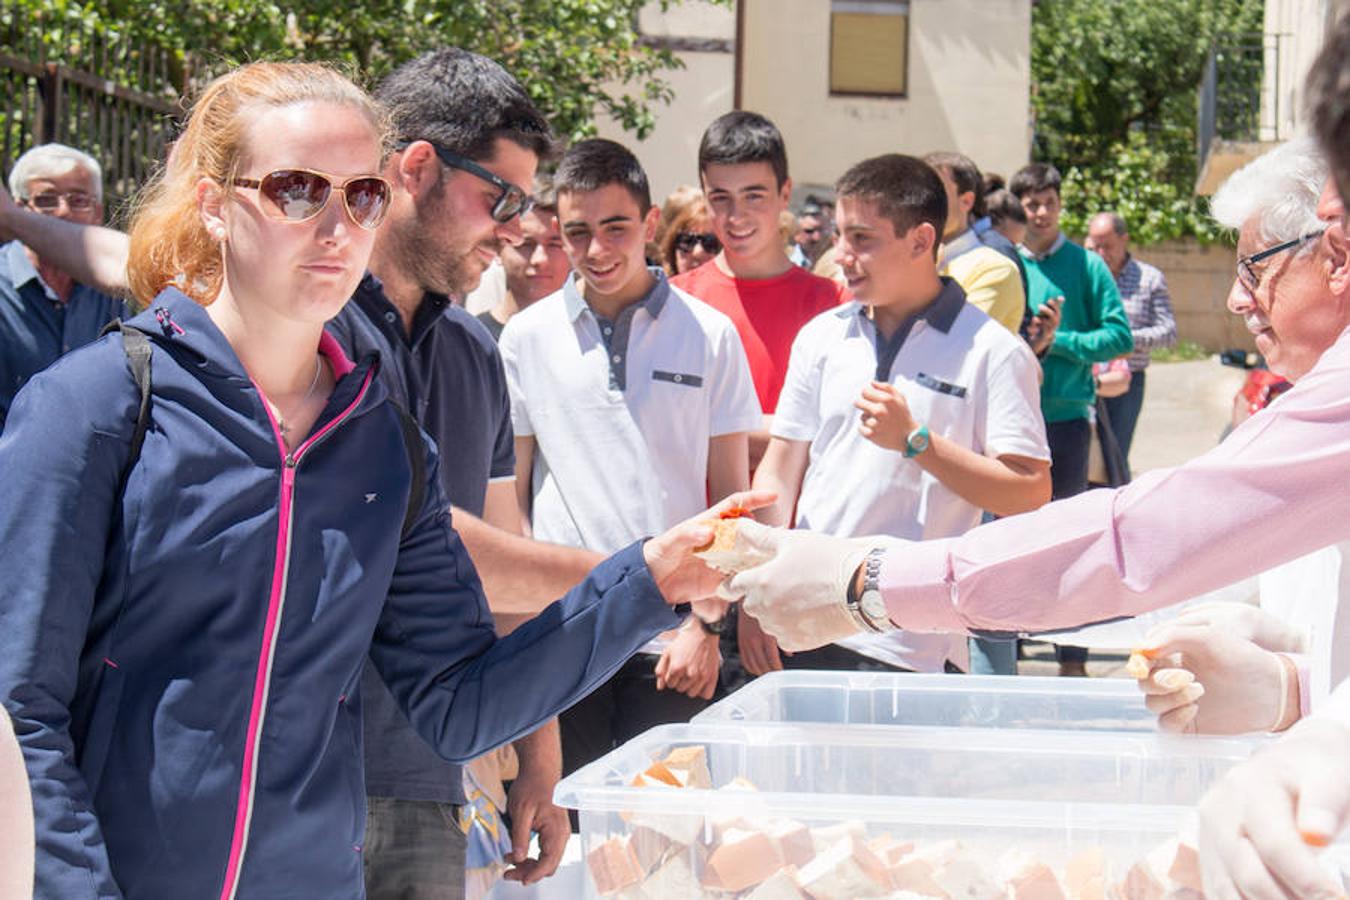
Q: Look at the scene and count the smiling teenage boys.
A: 3